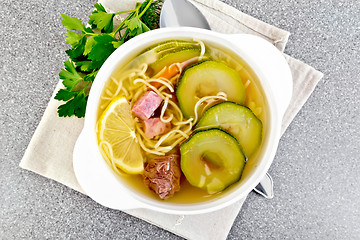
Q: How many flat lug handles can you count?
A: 2